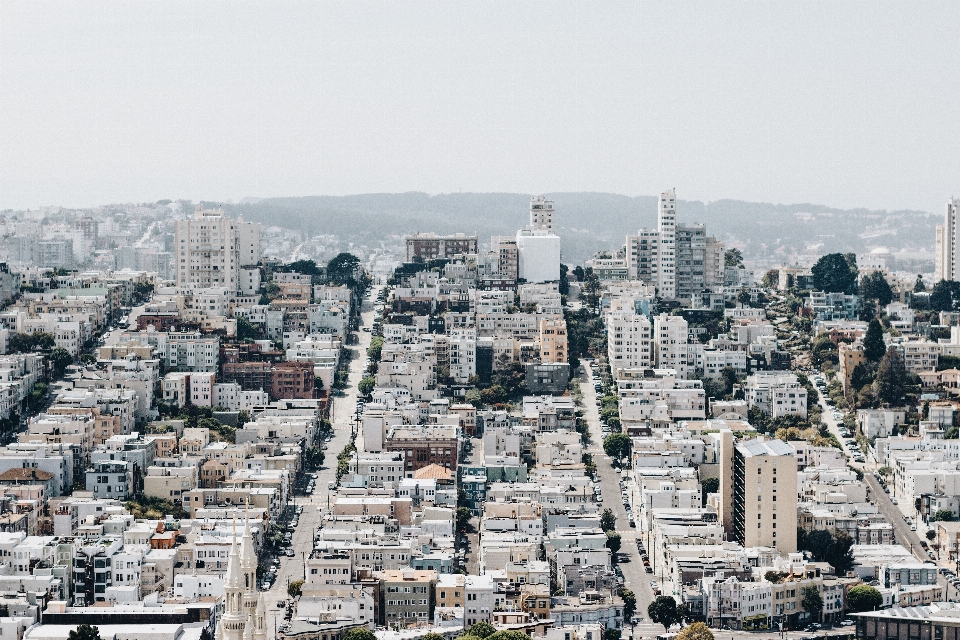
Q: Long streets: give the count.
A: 3